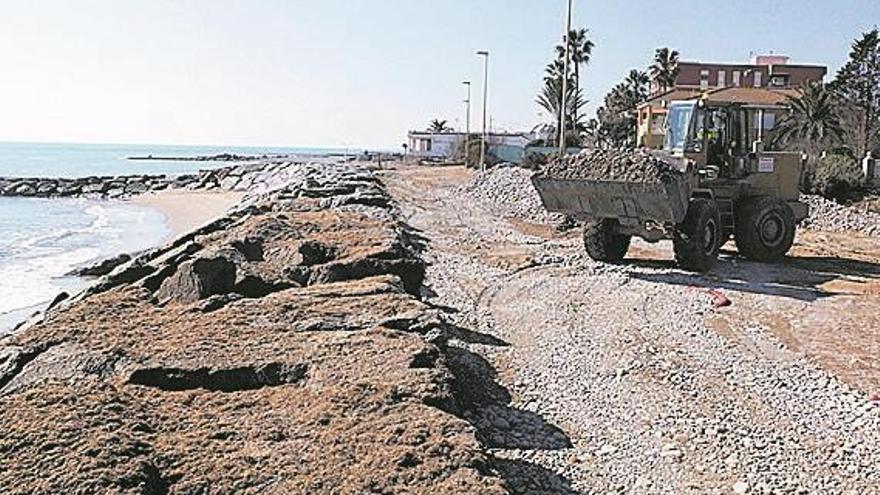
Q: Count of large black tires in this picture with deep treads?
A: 3